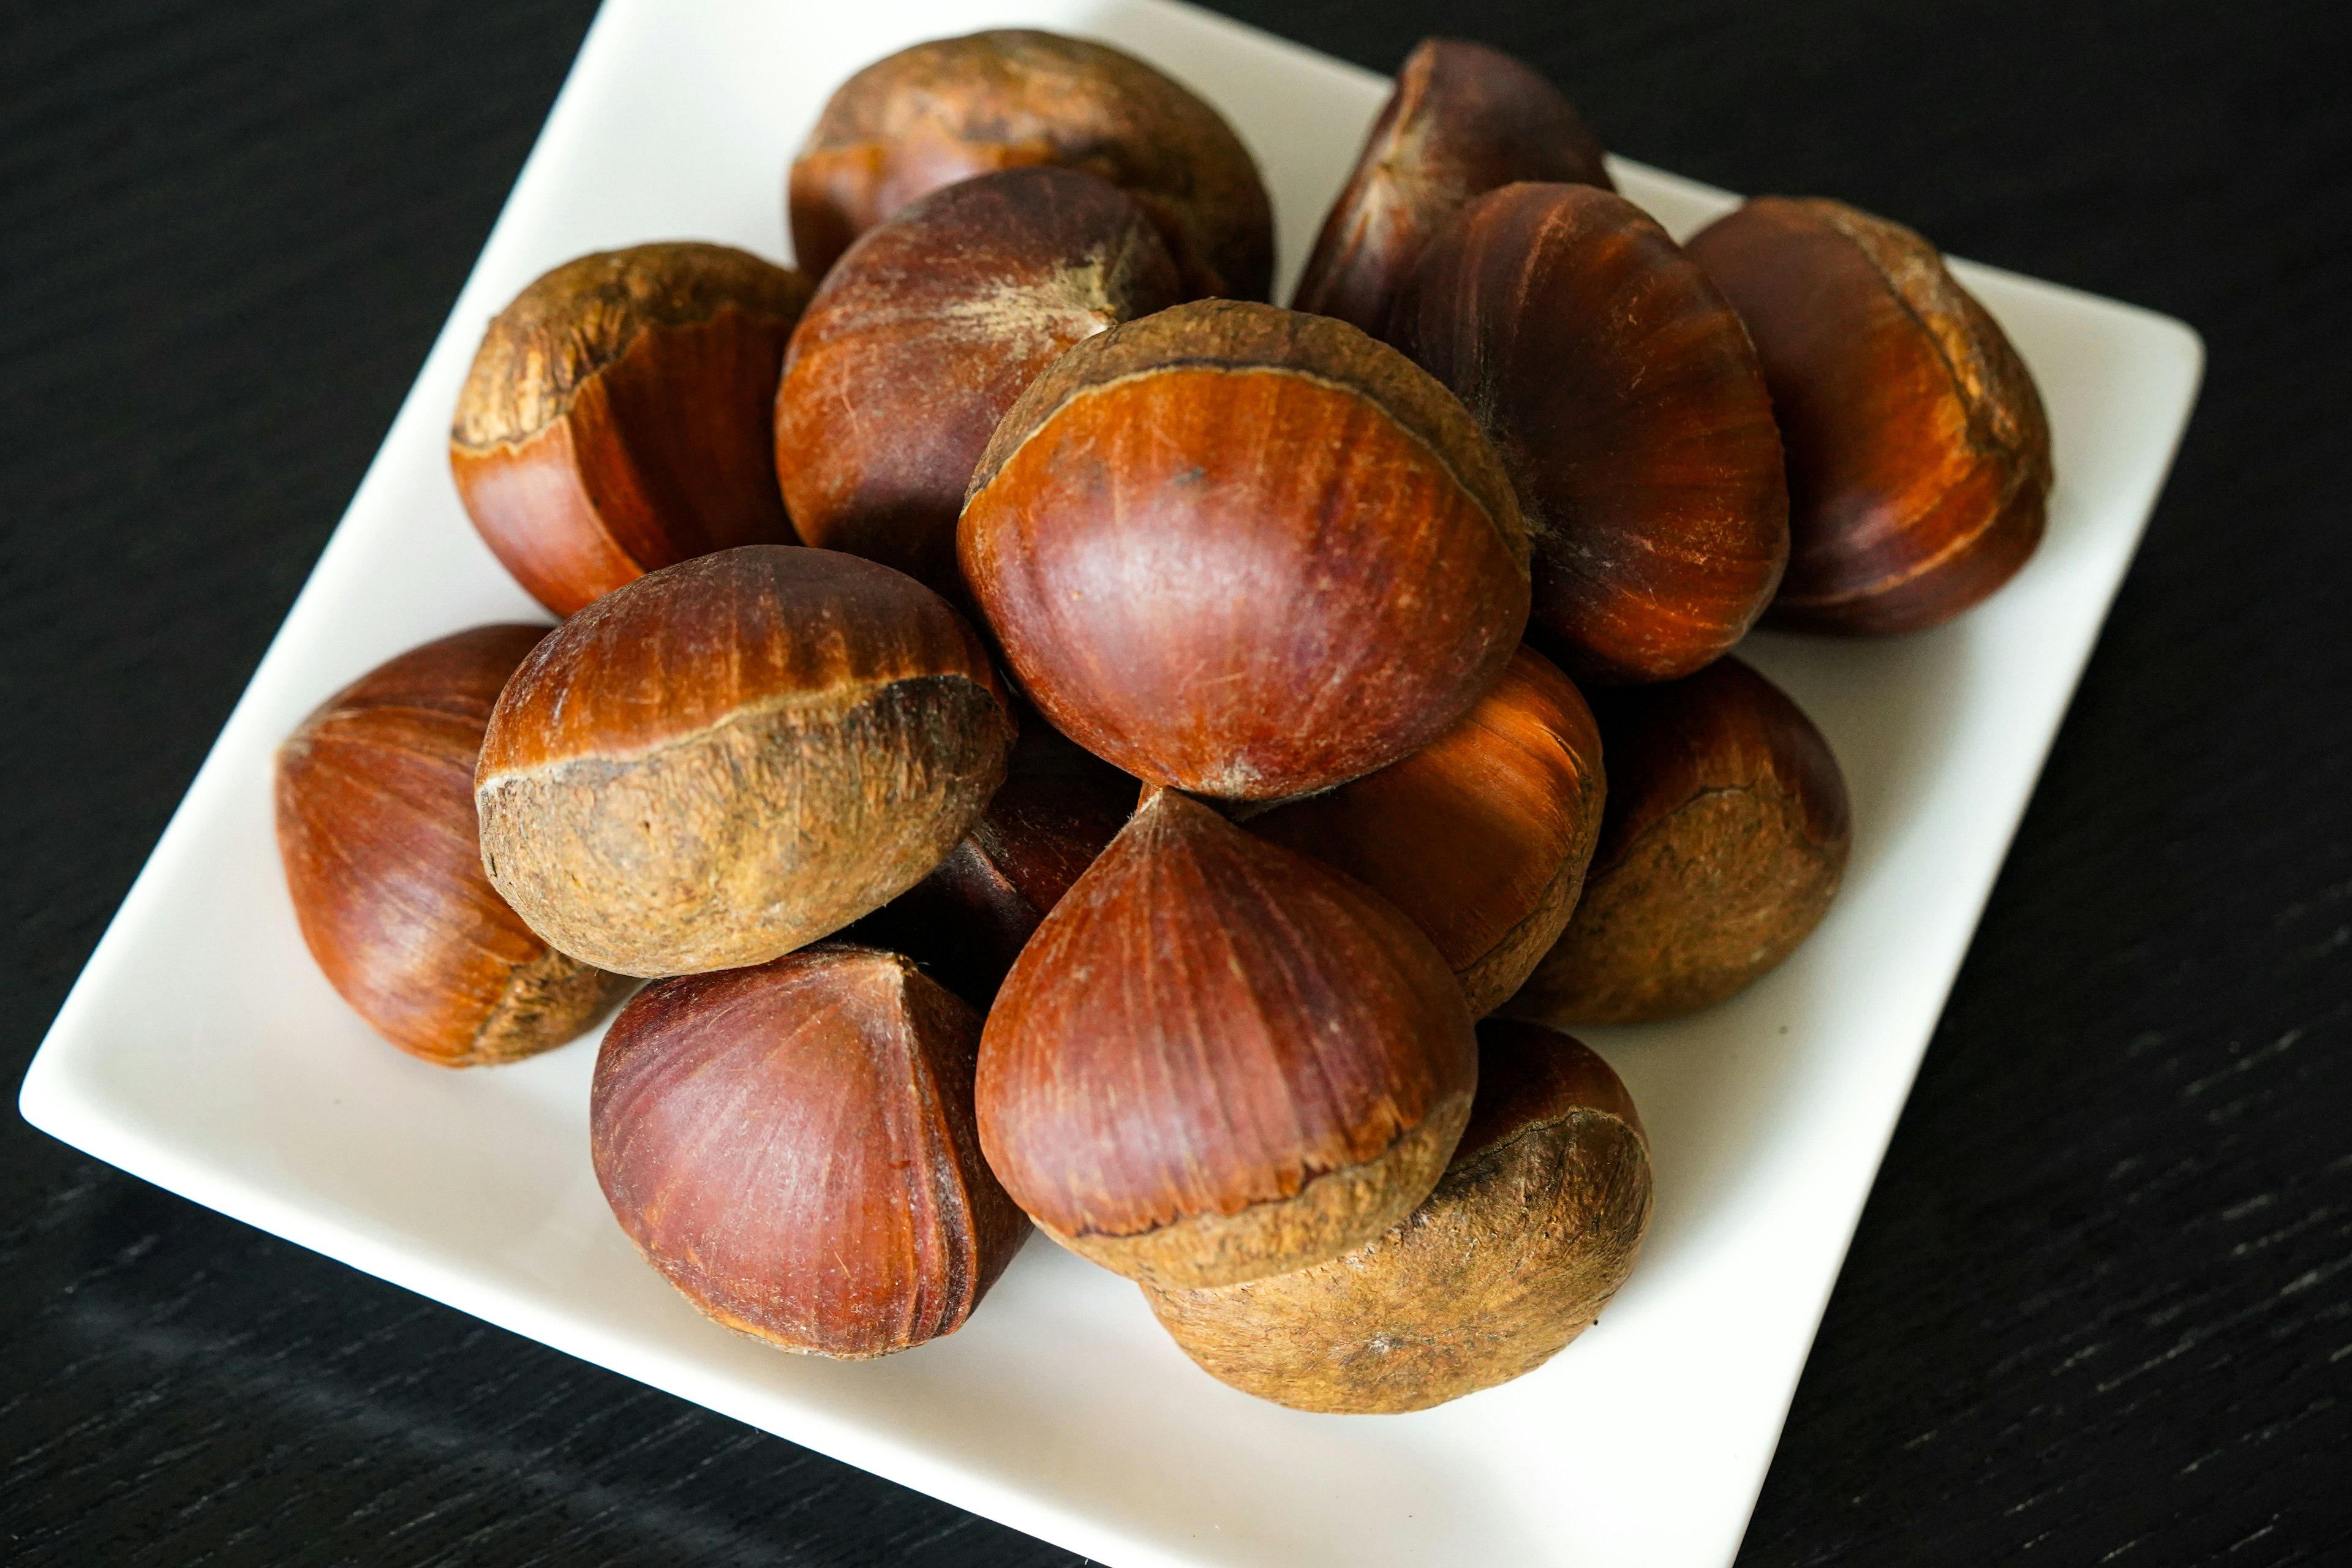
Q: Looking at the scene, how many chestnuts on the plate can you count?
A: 15